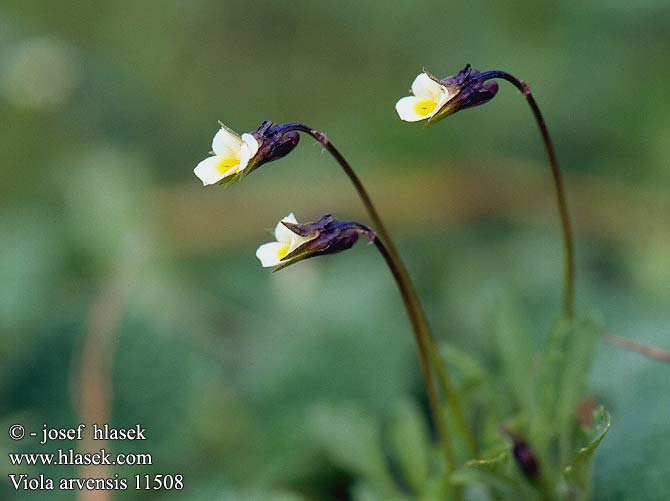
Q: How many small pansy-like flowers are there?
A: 3